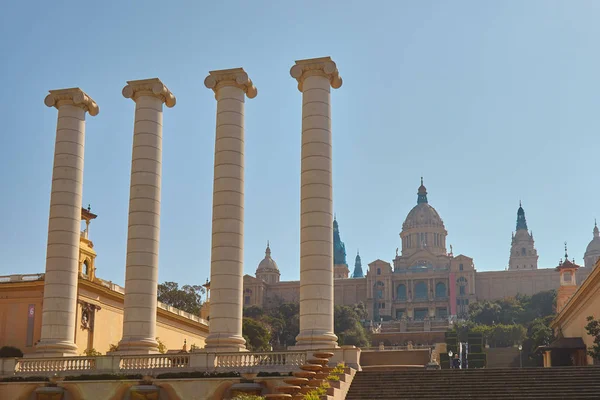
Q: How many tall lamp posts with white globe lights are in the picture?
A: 2